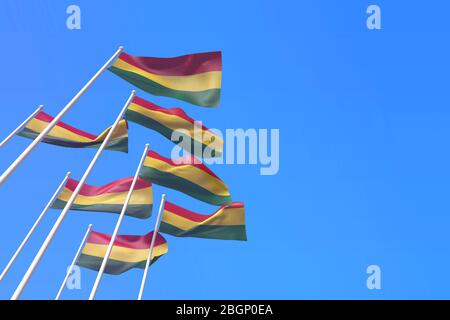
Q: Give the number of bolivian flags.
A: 7